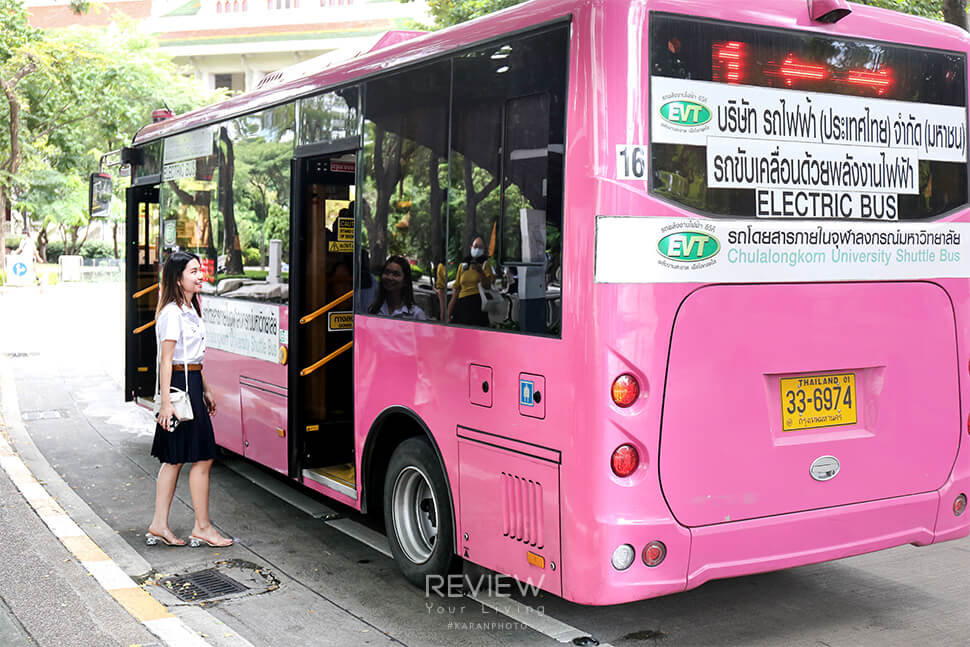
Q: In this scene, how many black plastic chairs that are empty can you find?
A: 0